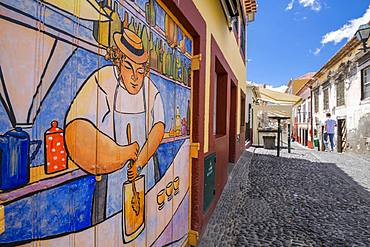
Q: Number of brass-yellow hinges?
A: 3